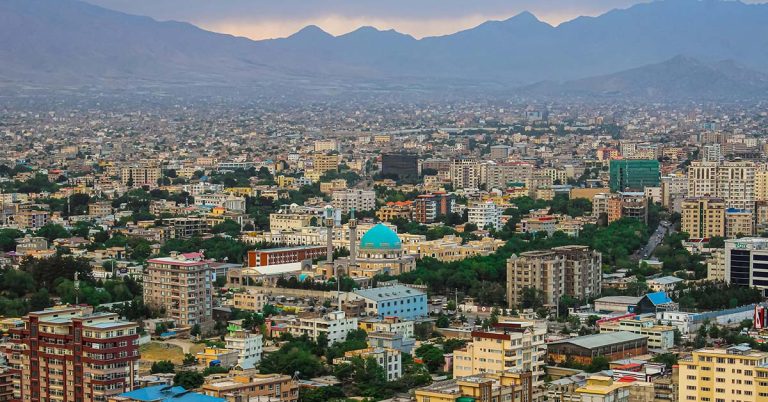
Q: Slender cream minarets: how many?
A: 2